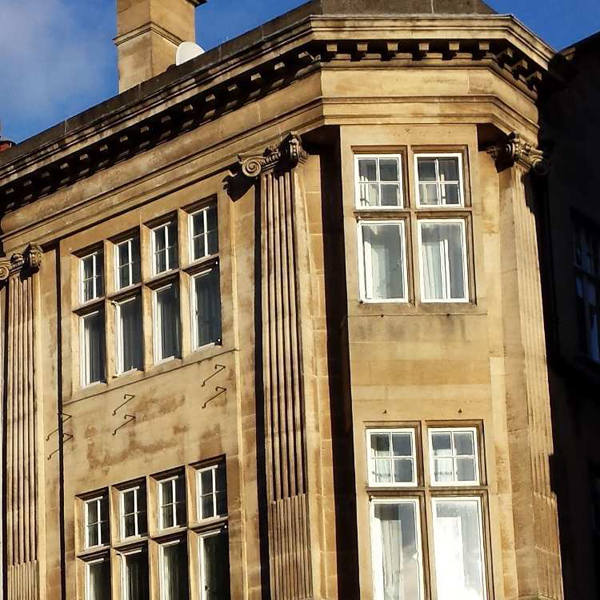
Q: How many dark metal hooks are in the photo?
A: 6